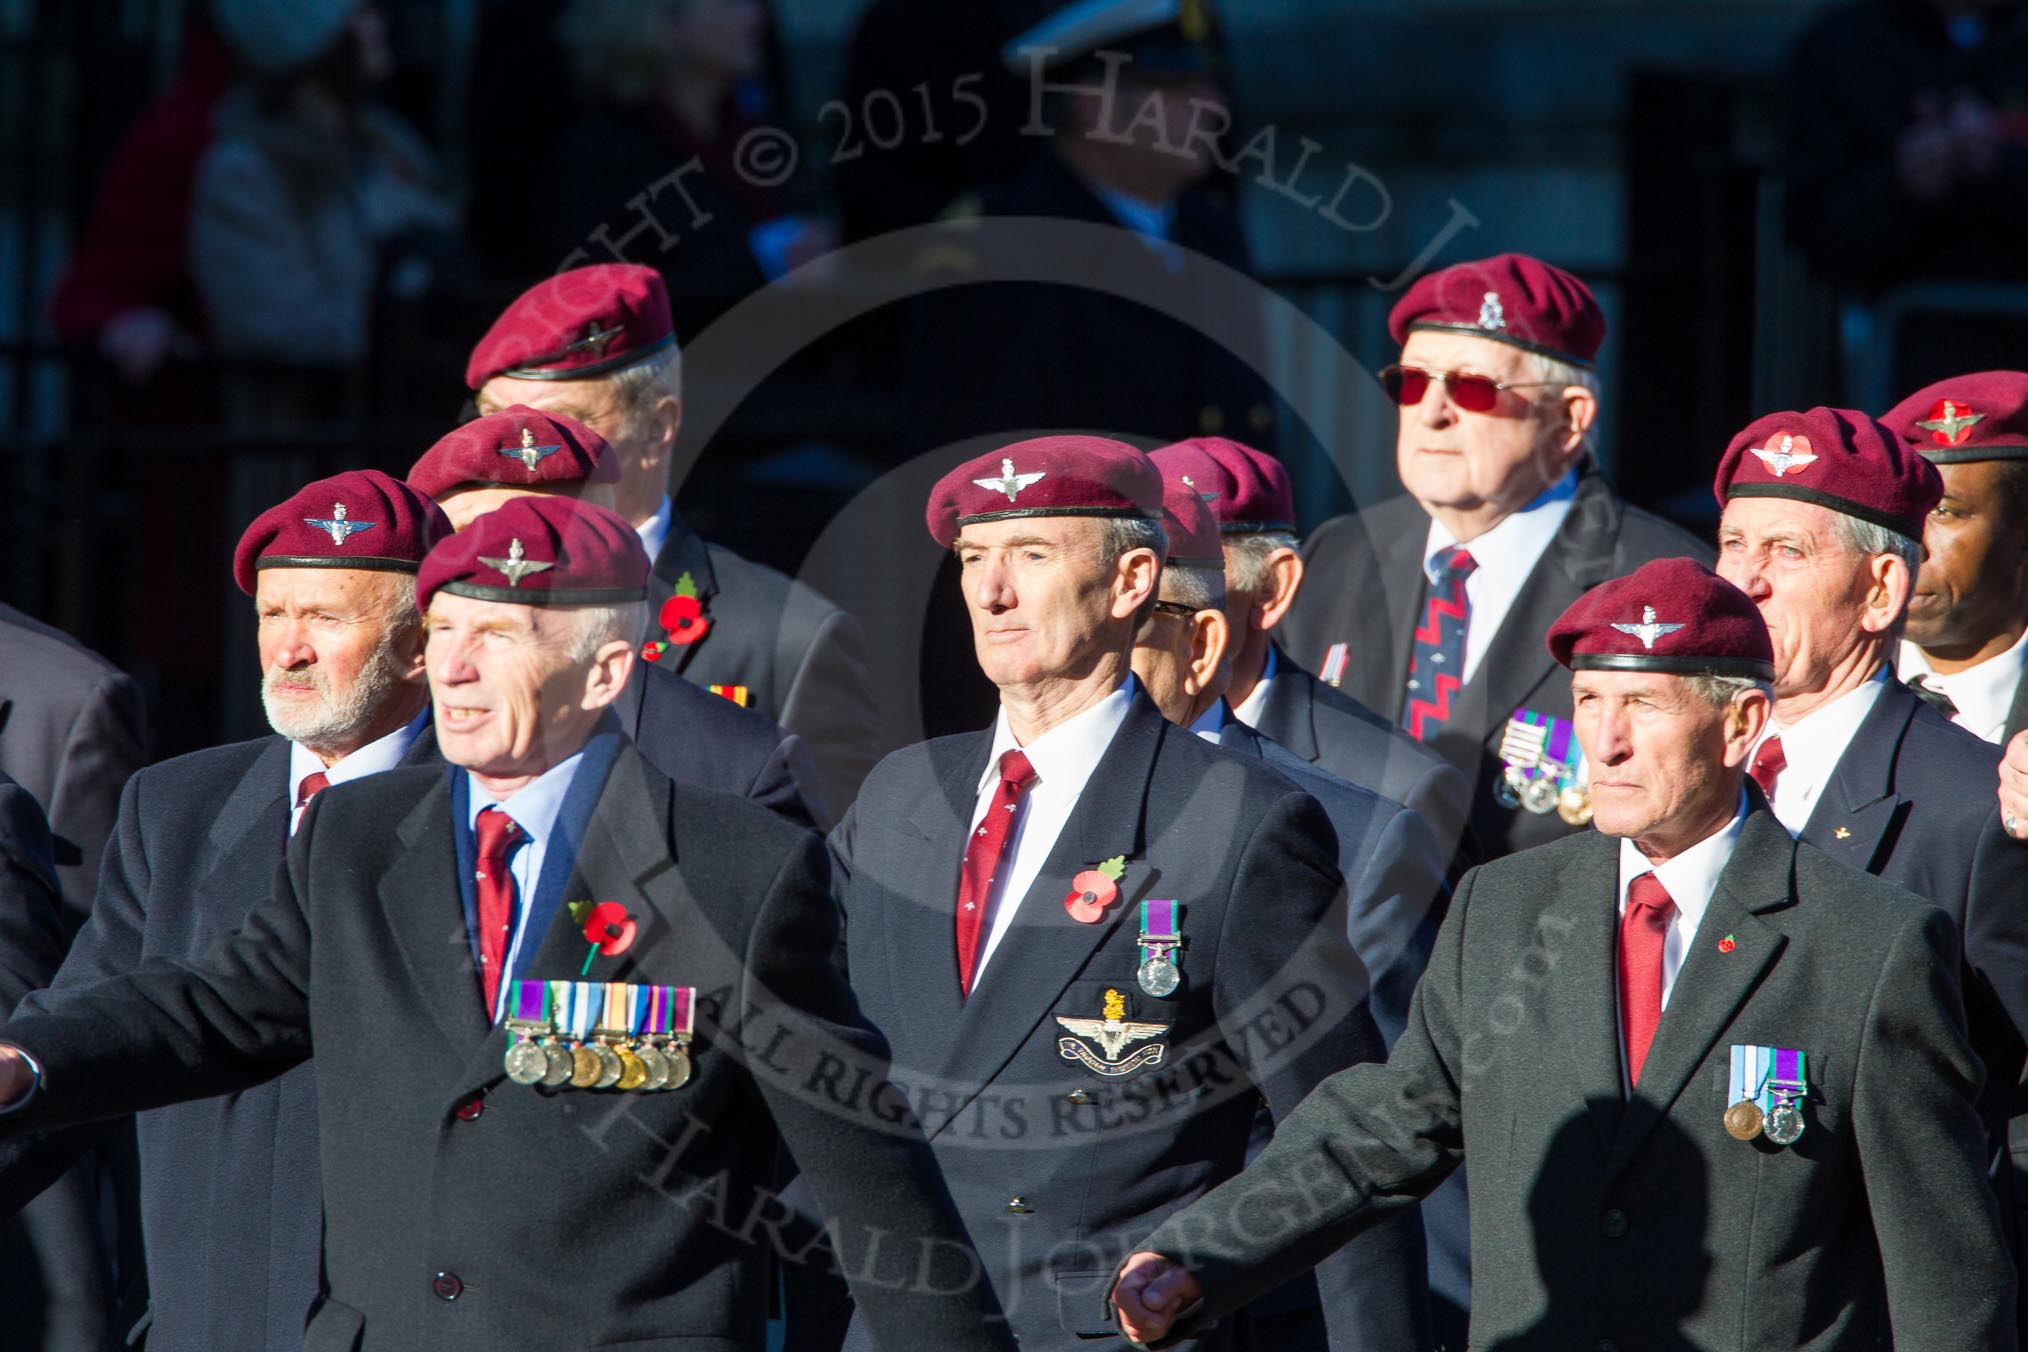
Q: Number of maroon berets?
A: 11